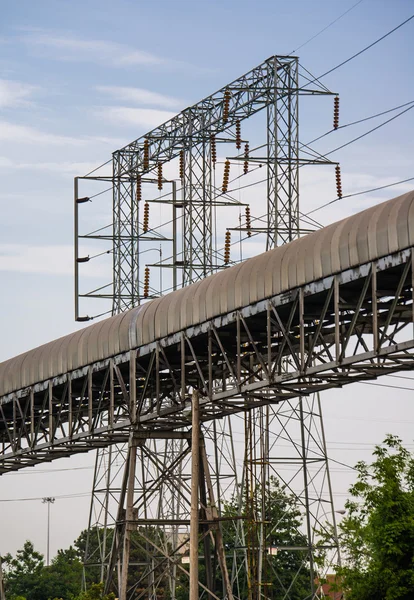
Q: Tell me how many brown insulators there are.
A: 15